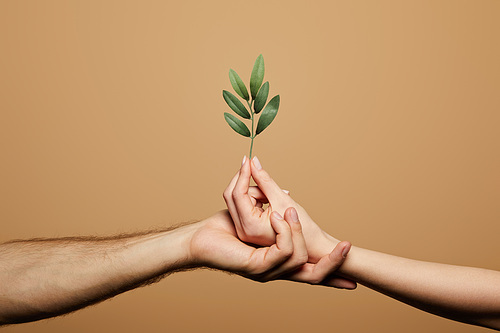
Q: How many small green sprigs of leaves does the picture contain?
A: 1